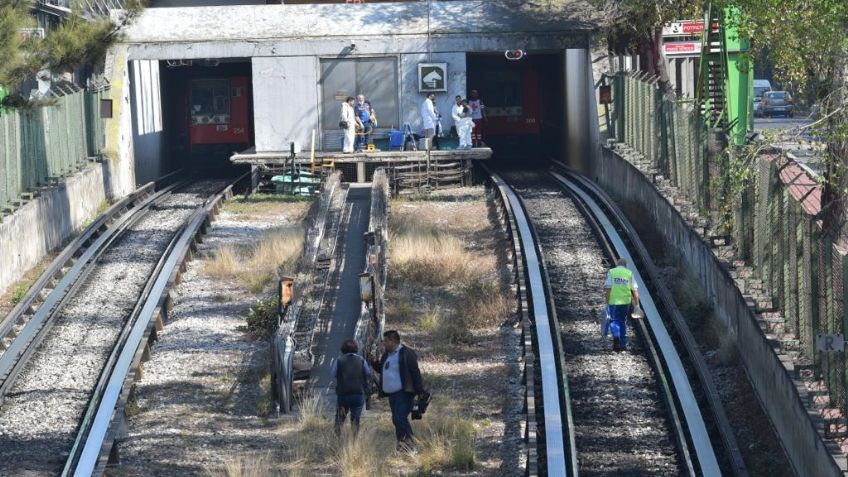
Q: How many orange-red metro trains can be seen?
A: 2